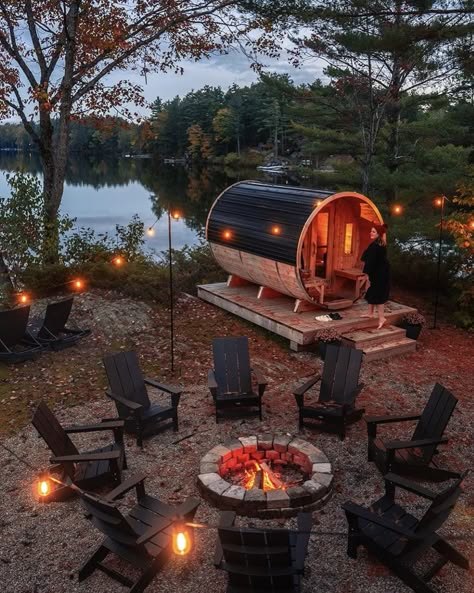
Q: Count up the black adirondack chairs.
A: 8